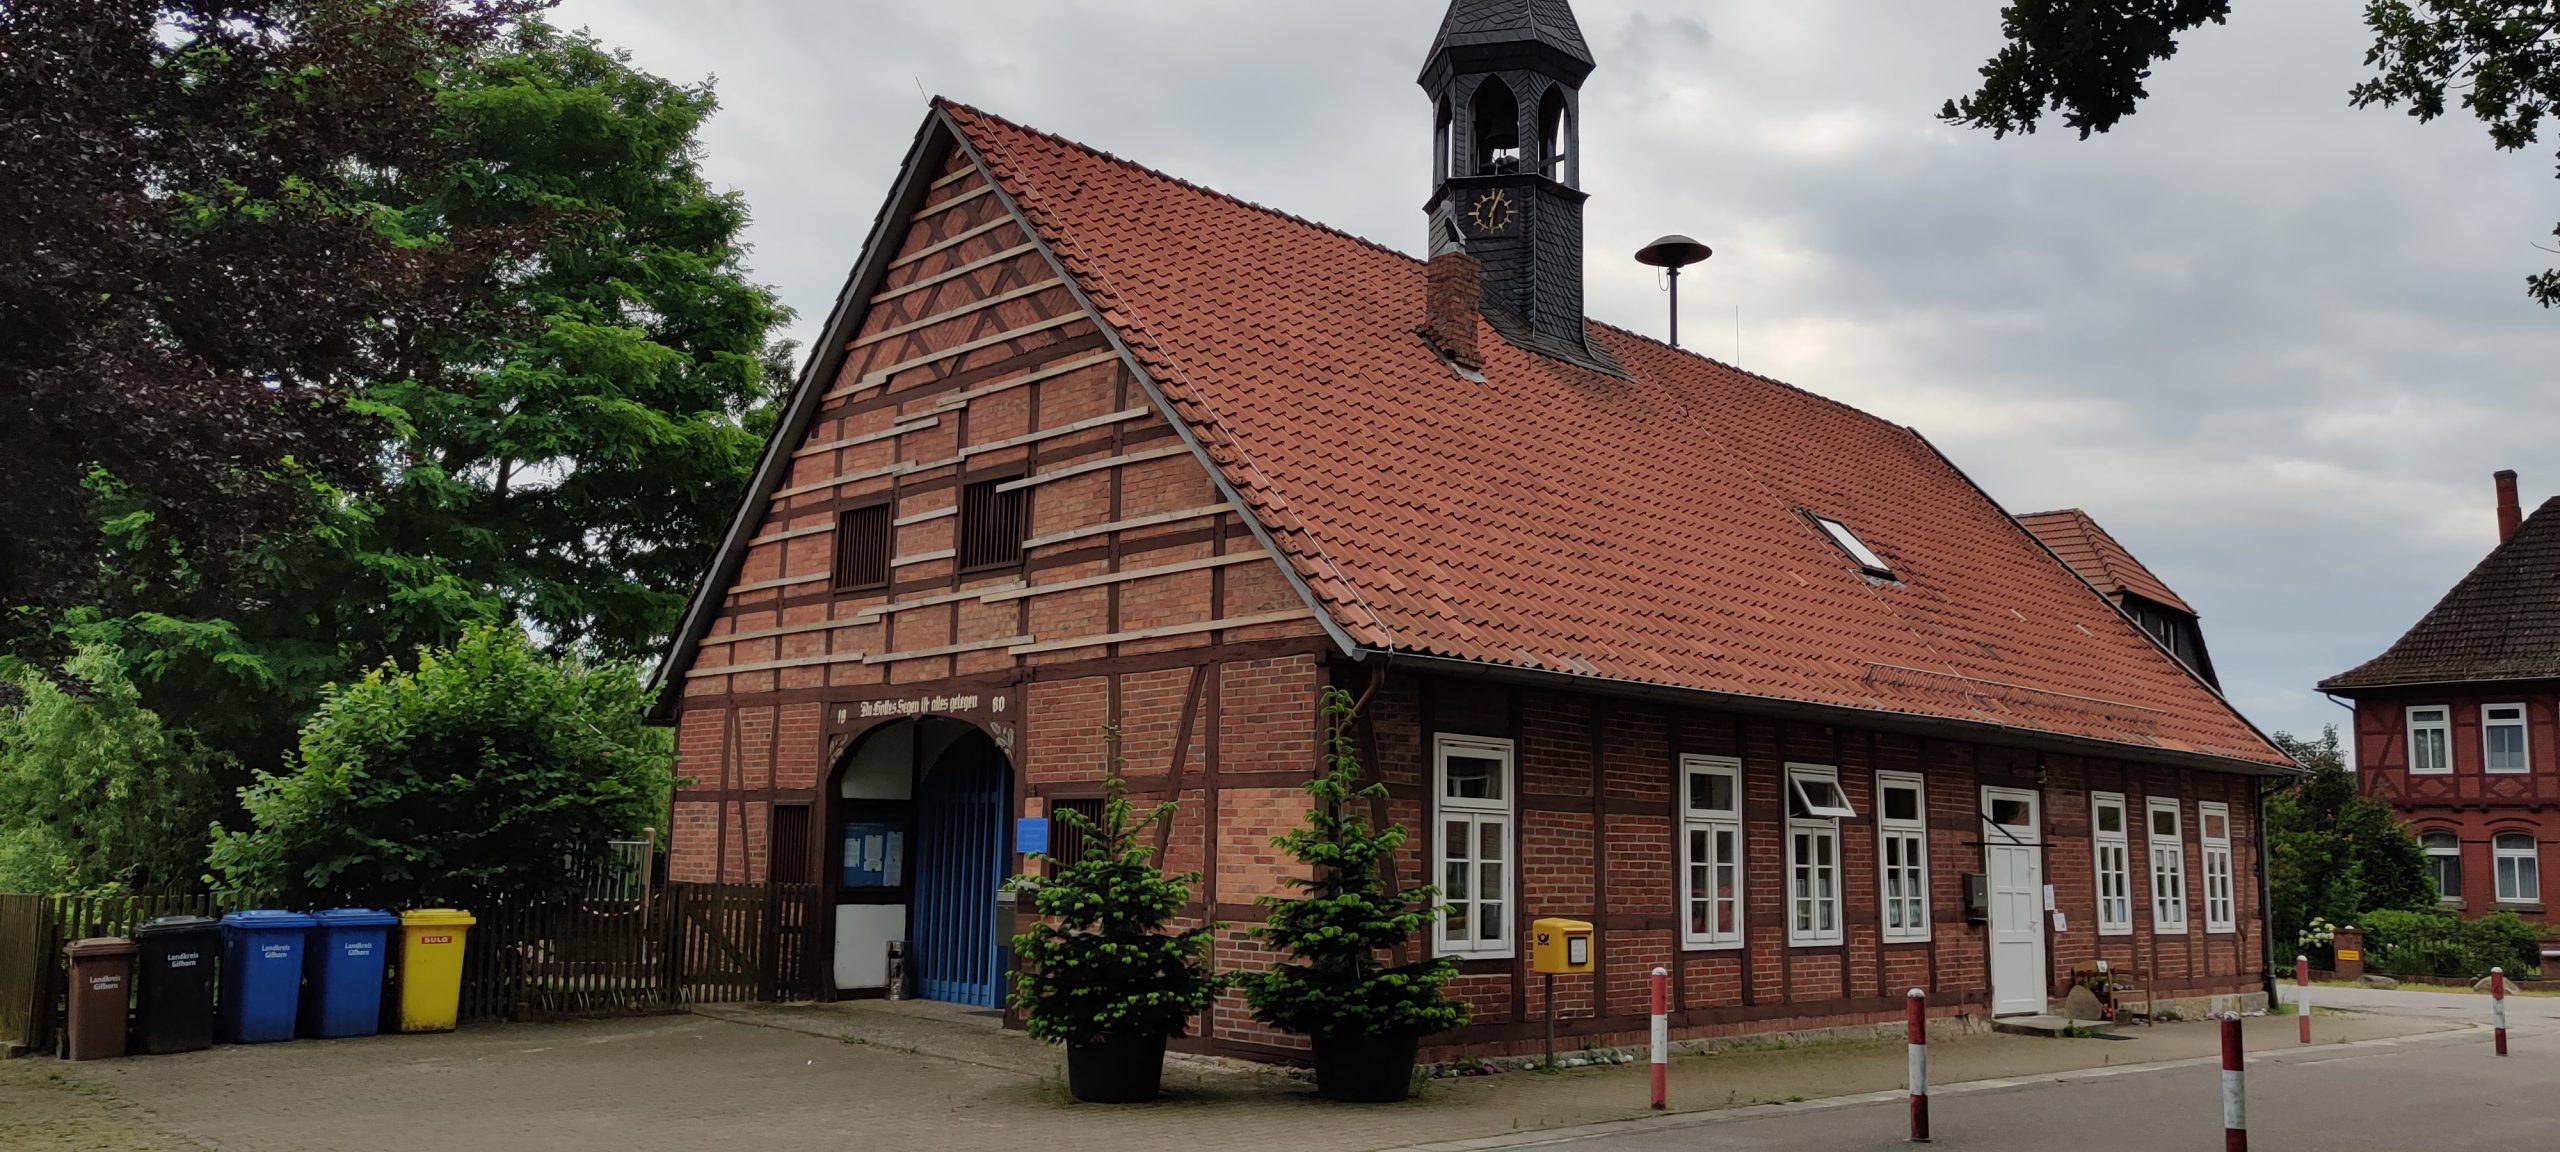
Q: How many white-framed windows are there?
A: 11